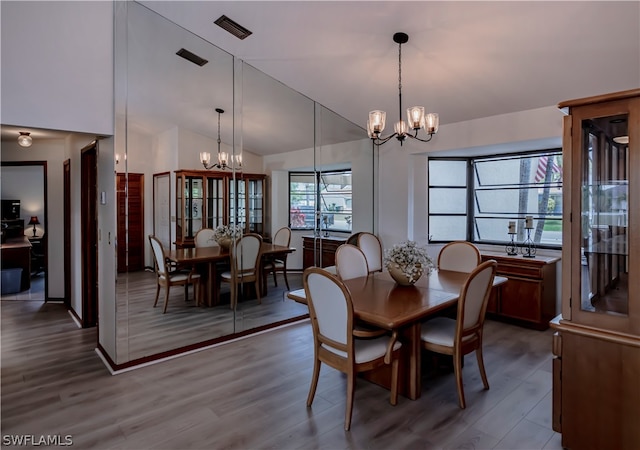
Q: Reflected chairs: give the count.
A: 4